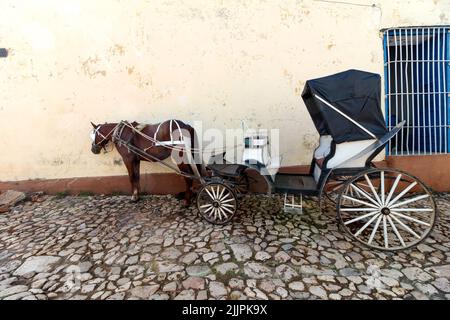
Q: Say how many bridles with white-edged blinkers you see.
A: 1